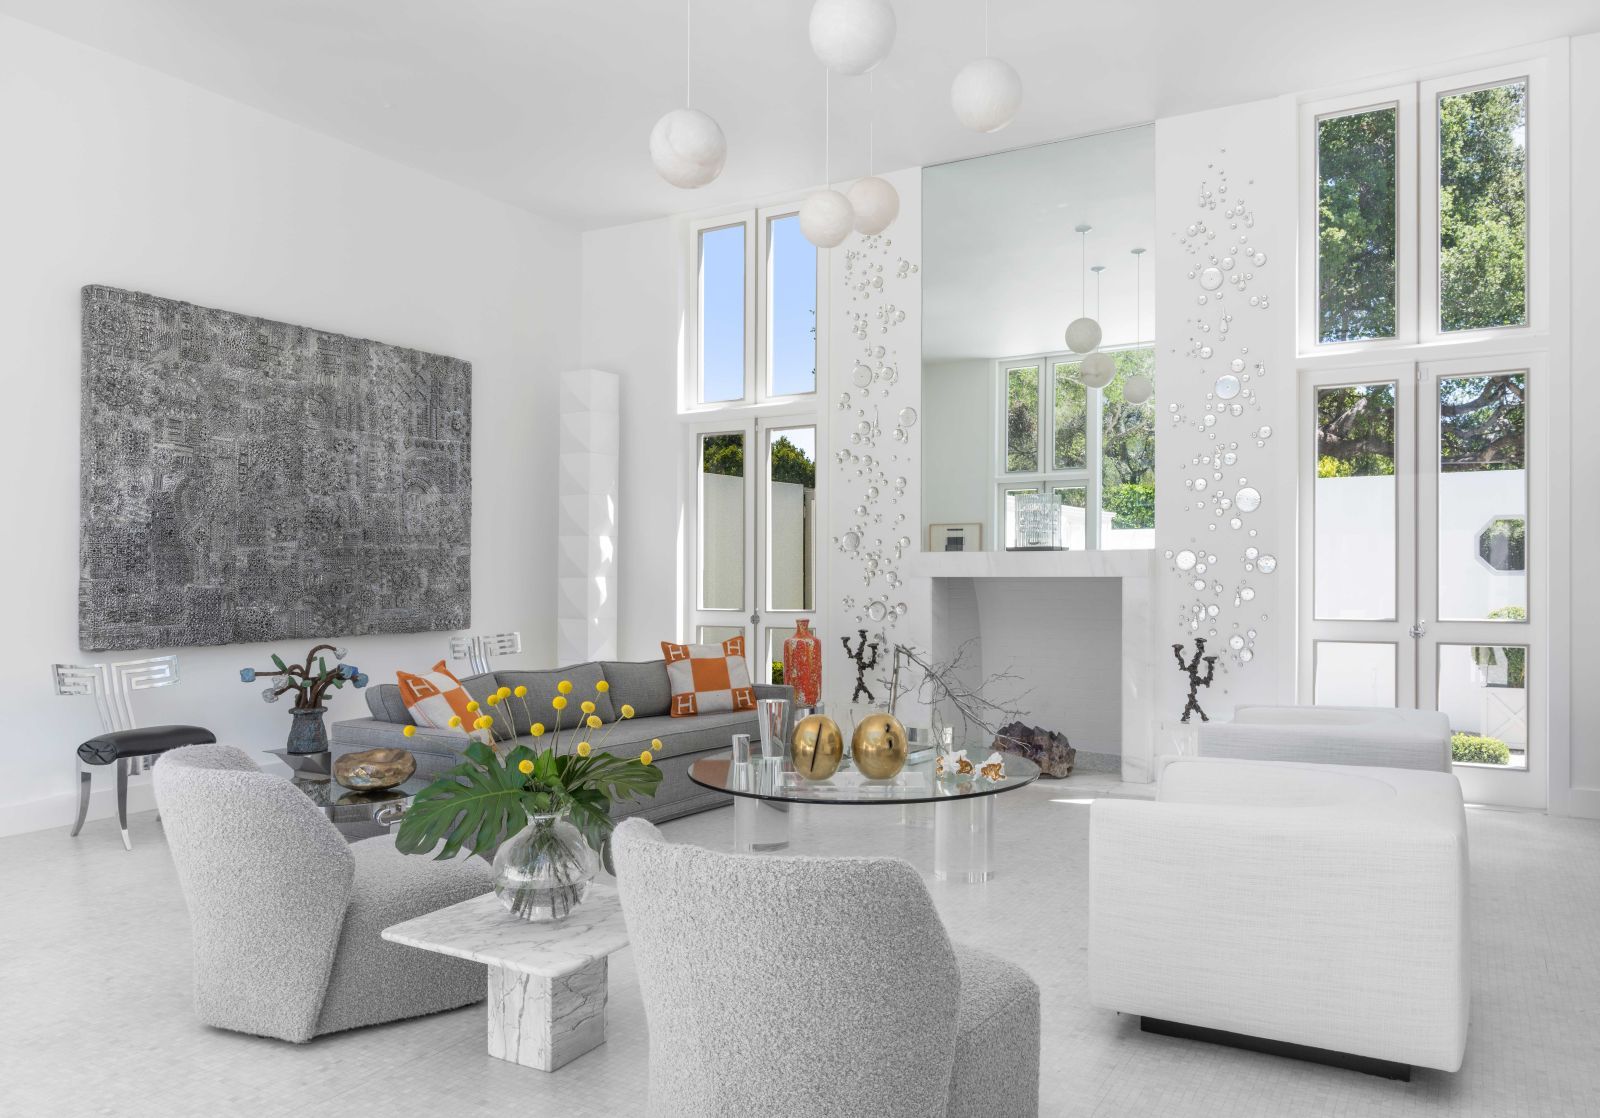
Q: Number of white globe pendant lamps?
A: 5